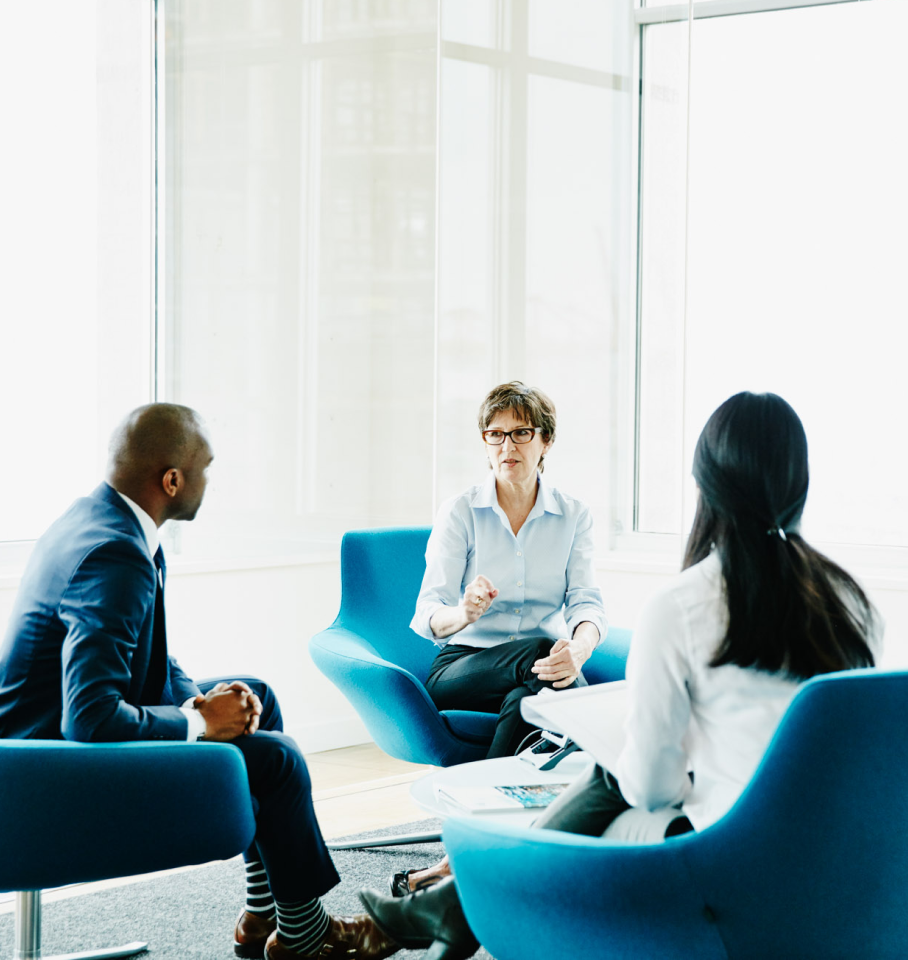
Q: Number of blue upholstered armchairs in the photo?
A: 3